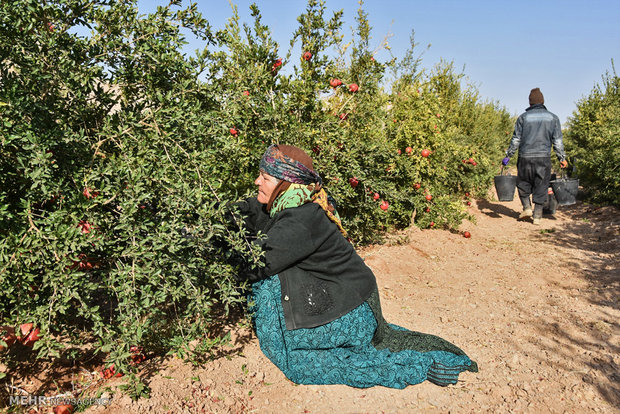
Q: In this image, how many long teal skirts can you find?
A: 1